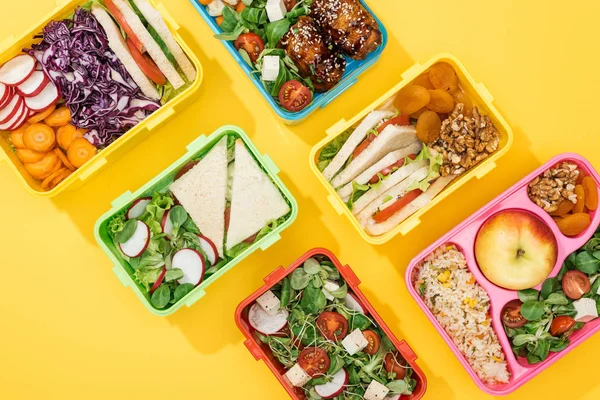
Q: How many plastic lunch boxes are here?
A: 6